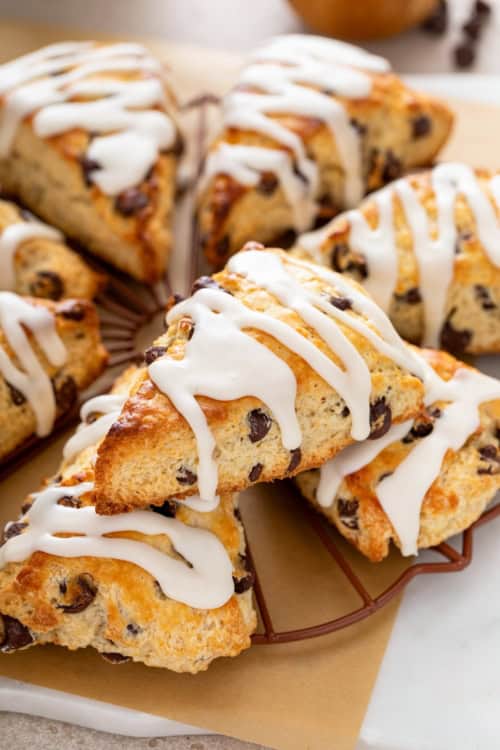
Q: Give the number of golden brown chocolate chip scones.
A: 8